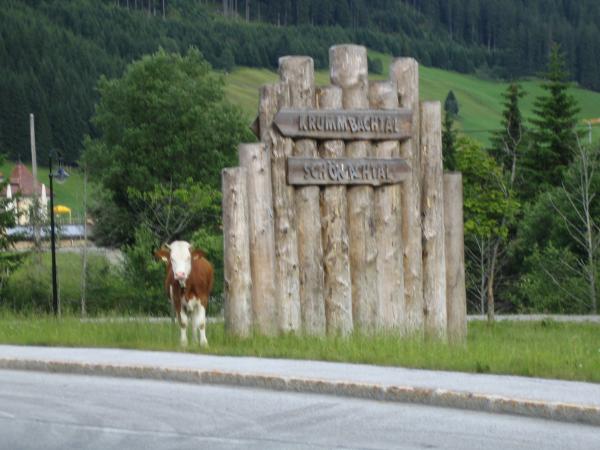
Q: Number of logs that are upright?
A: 10